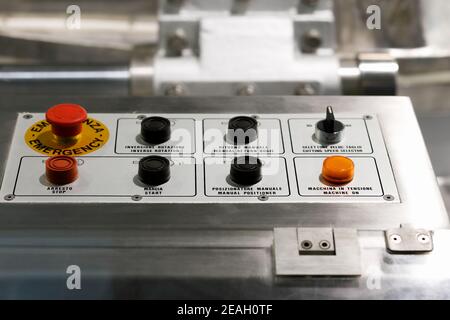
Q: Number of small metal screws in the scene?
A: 12